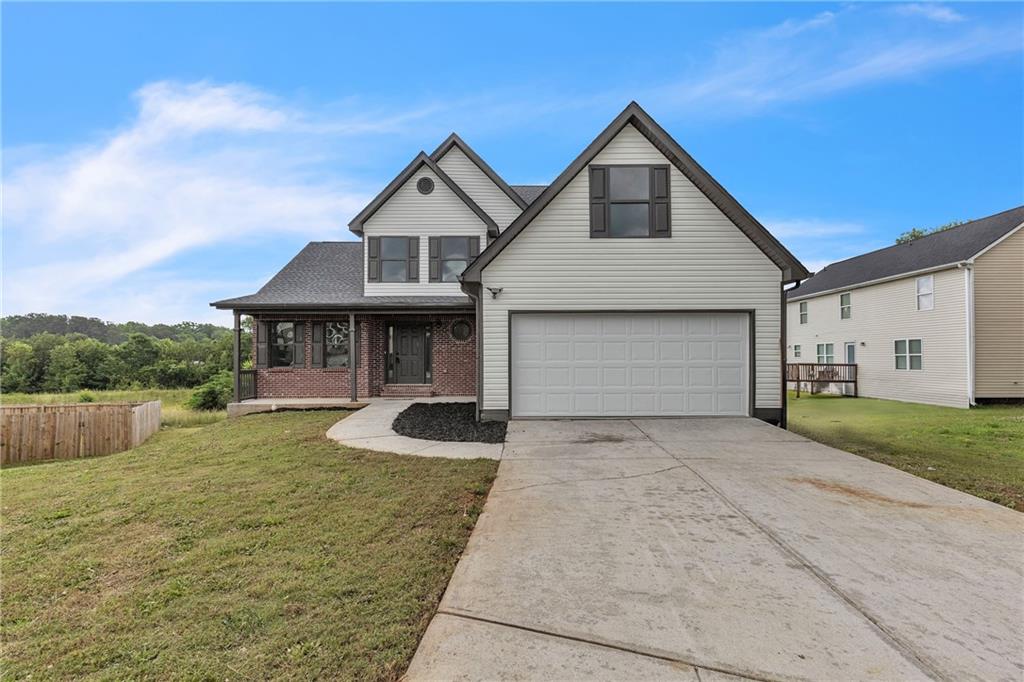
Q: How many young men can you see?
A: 0